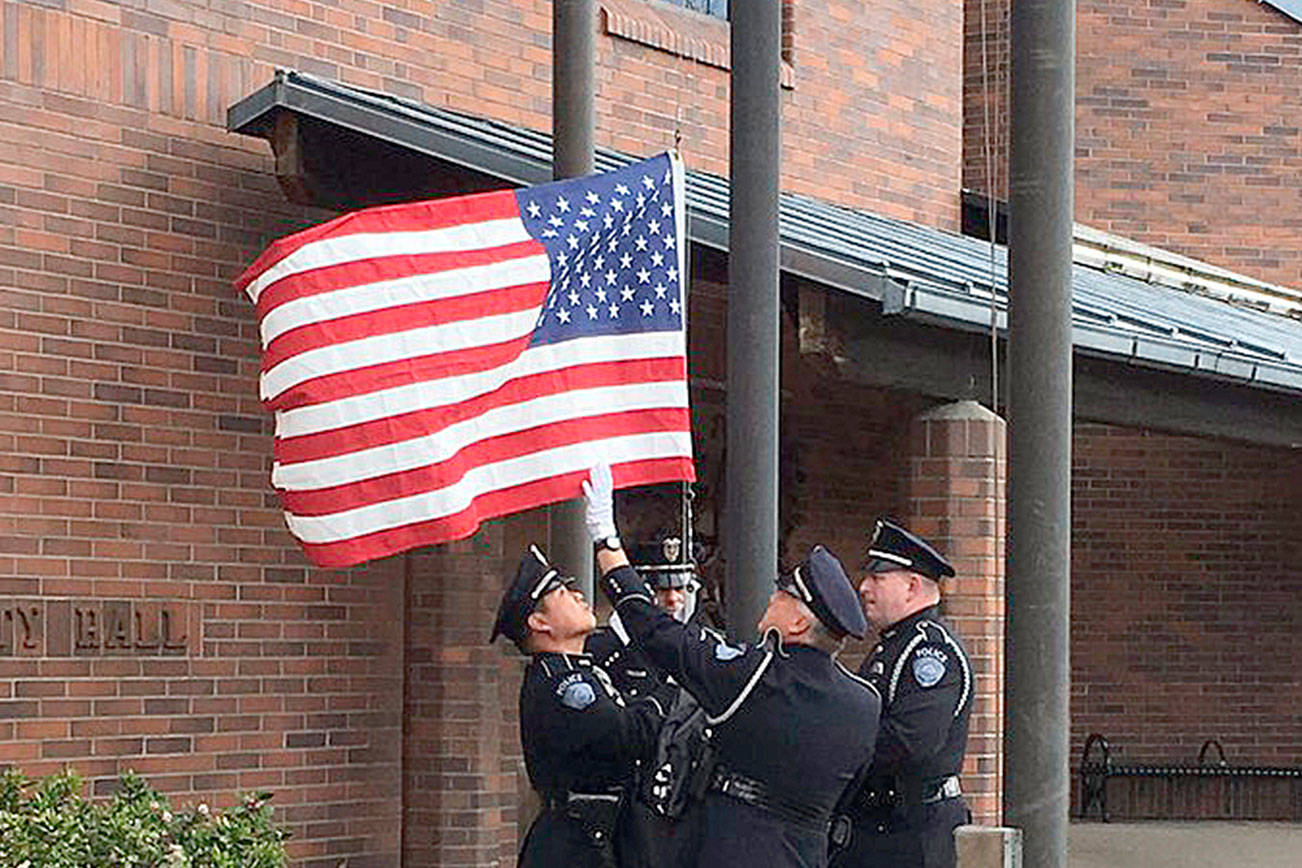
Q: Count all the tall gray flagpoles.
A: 3